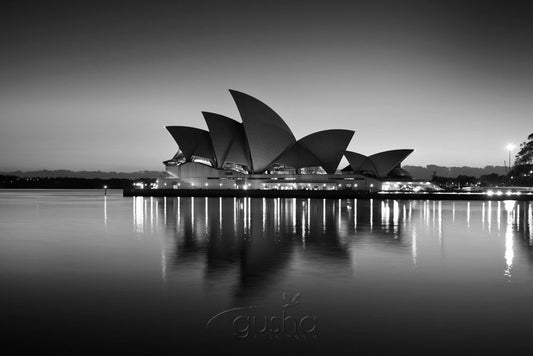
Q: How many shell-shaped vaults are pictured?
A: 6